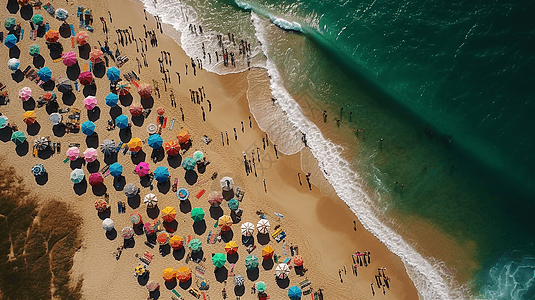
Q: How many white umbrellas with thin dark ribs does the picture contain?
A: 4